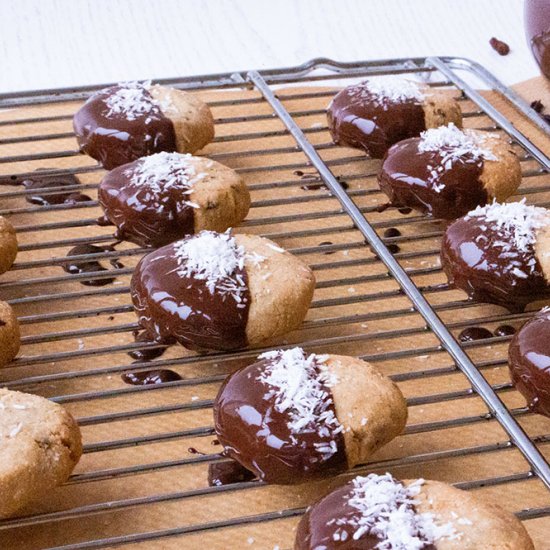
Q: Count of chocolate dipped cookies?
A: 9